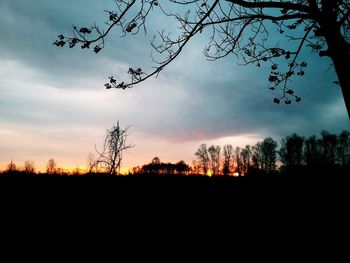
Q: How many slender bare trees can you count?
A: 1